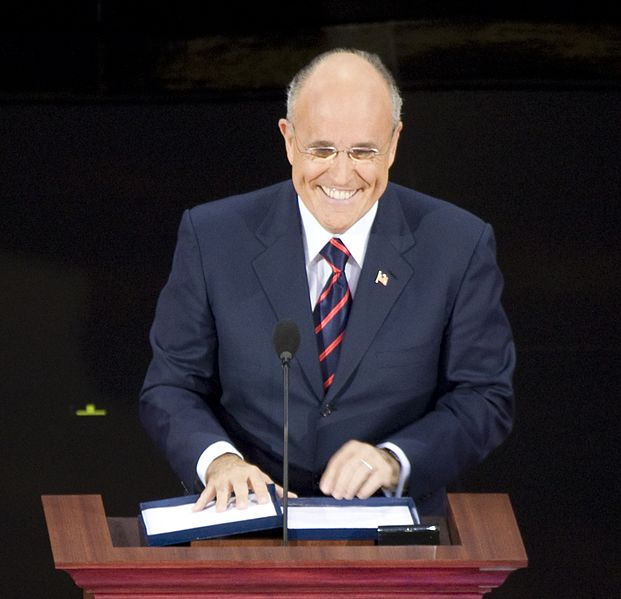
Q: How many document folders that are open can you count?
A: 2